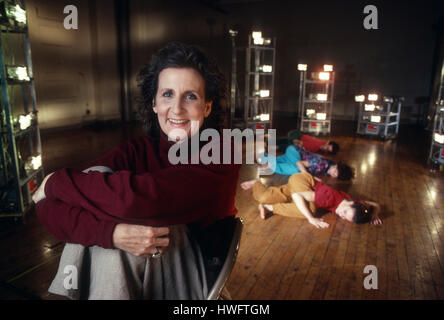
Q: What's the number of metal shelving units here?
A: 5